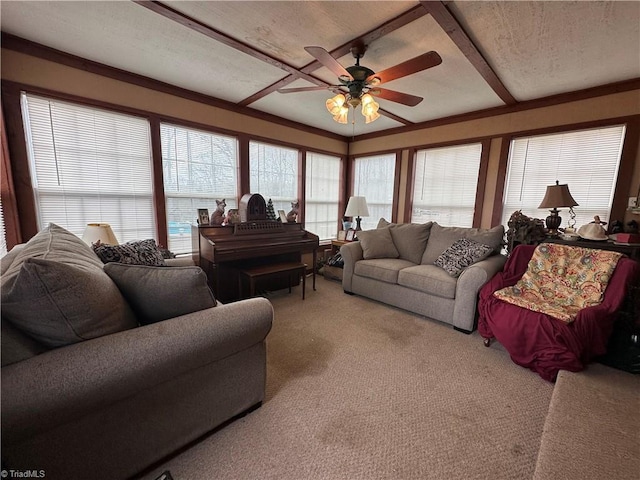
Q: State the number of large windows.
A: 7